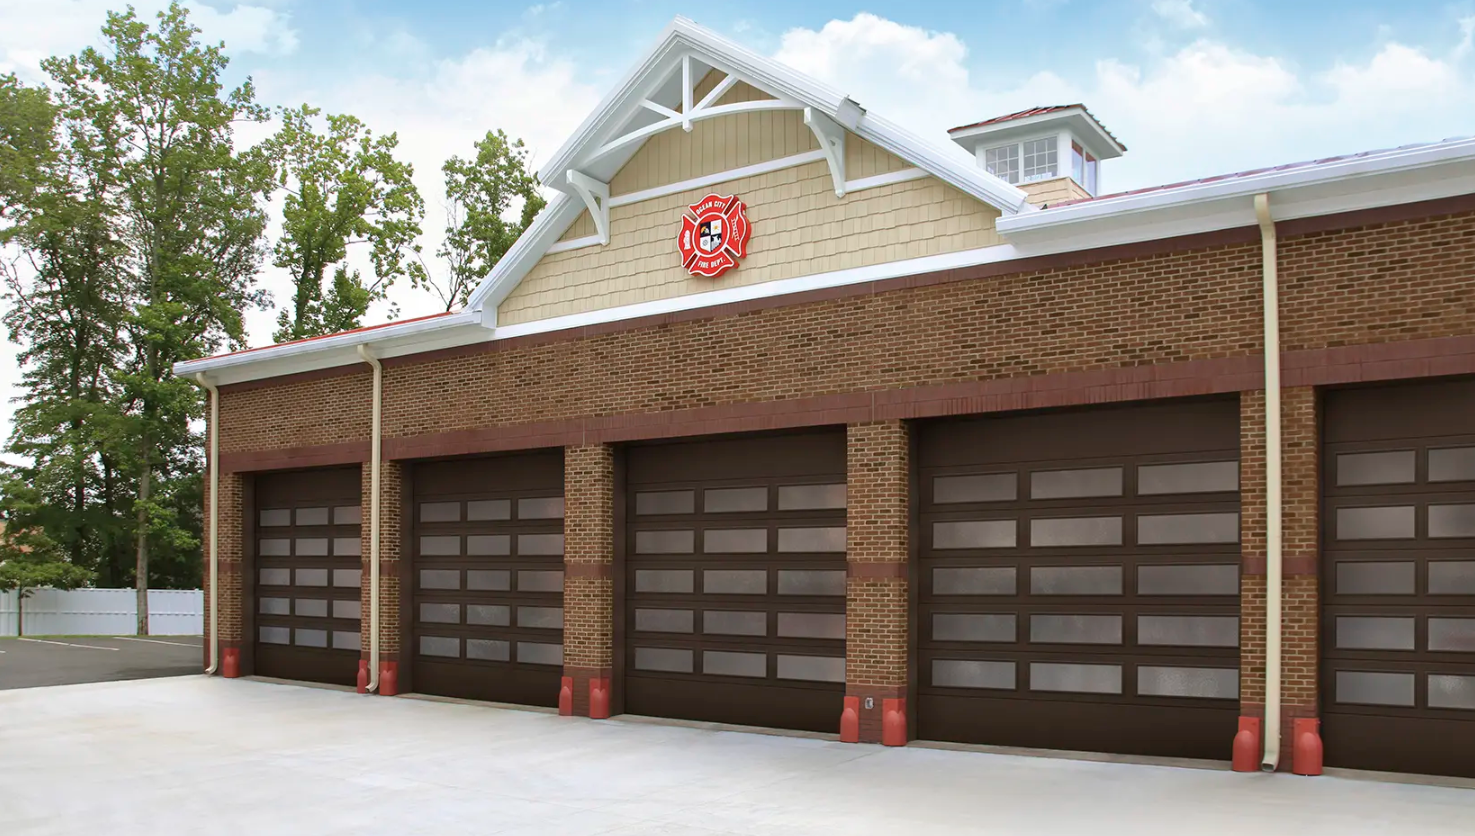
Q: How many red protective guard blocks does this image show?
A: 9